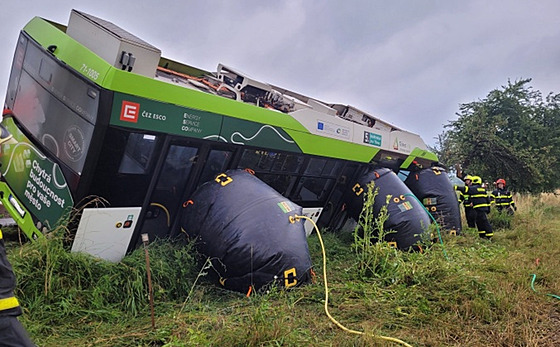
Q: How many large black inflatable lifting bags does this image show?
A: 3